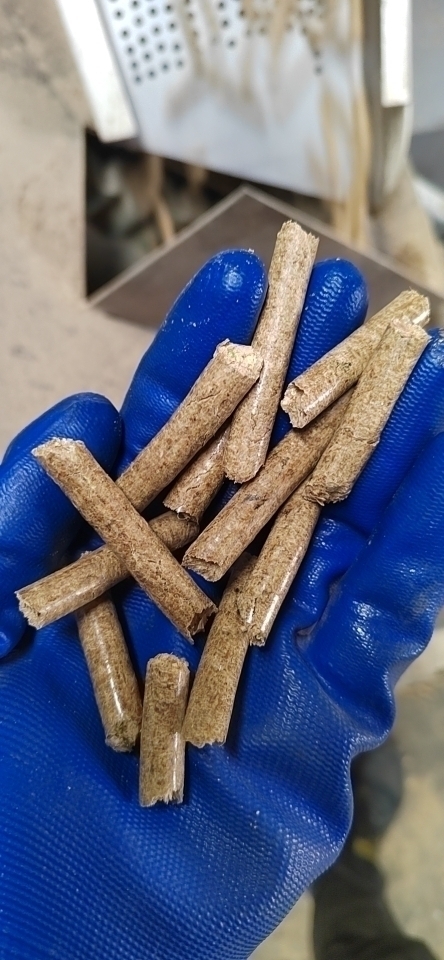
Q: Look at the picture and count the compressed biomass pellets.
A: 12